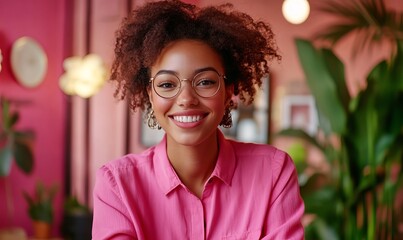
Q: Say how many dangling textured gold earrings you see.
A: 2